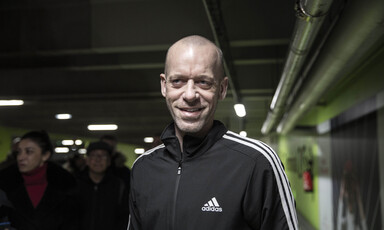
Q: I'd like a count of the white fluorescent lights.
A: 11